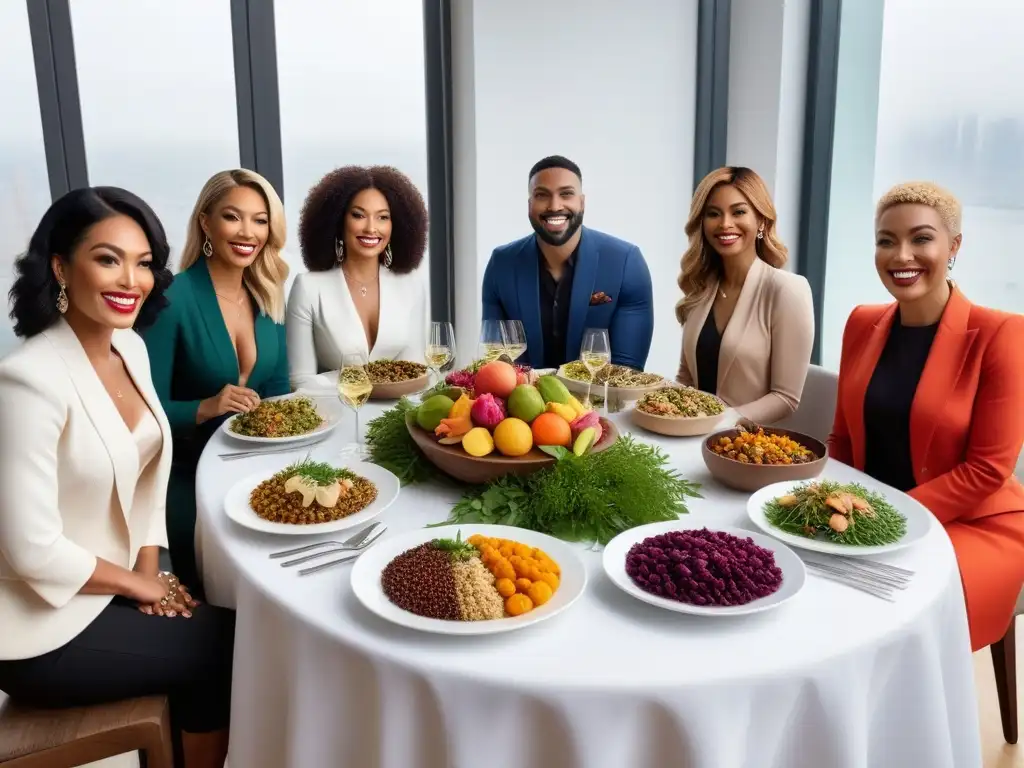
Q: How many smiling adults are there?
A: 6